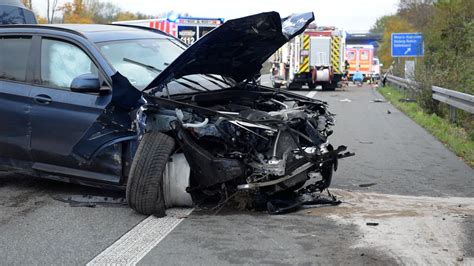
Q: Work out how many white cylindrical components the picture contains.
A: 1